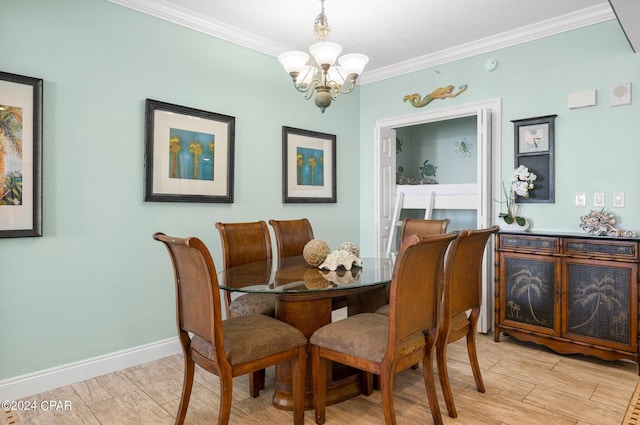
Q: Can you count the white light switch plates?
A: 3